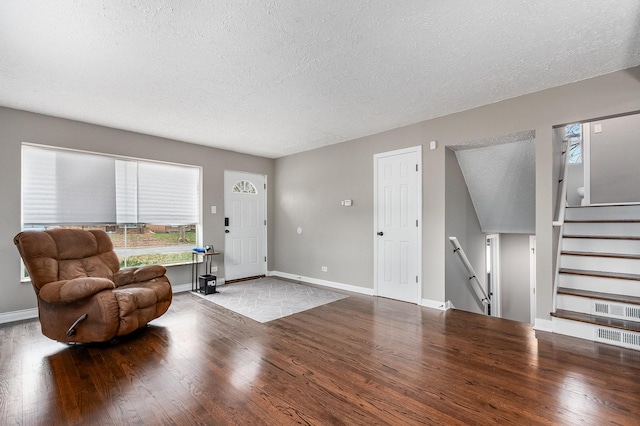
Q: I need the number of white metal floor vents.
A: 2